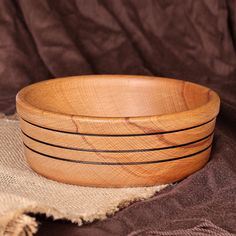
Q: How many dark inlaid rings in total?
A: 3